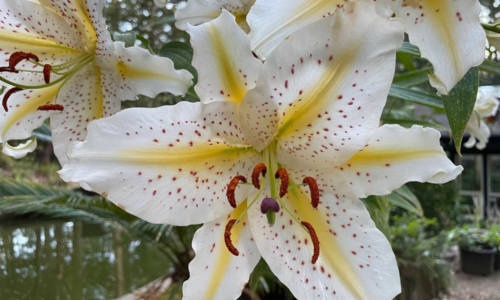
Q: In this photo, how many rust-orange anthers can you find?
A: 11